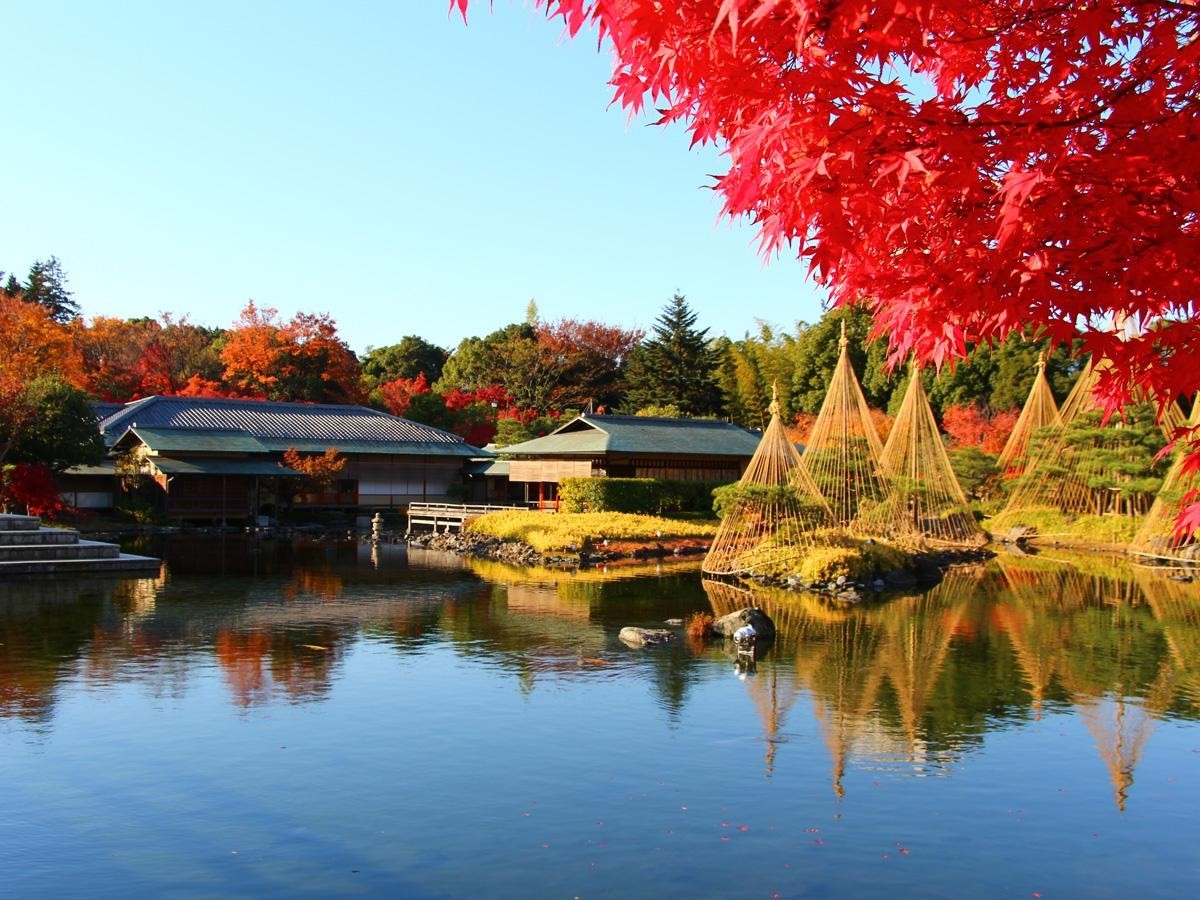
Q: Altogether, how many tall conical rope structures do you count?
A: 6